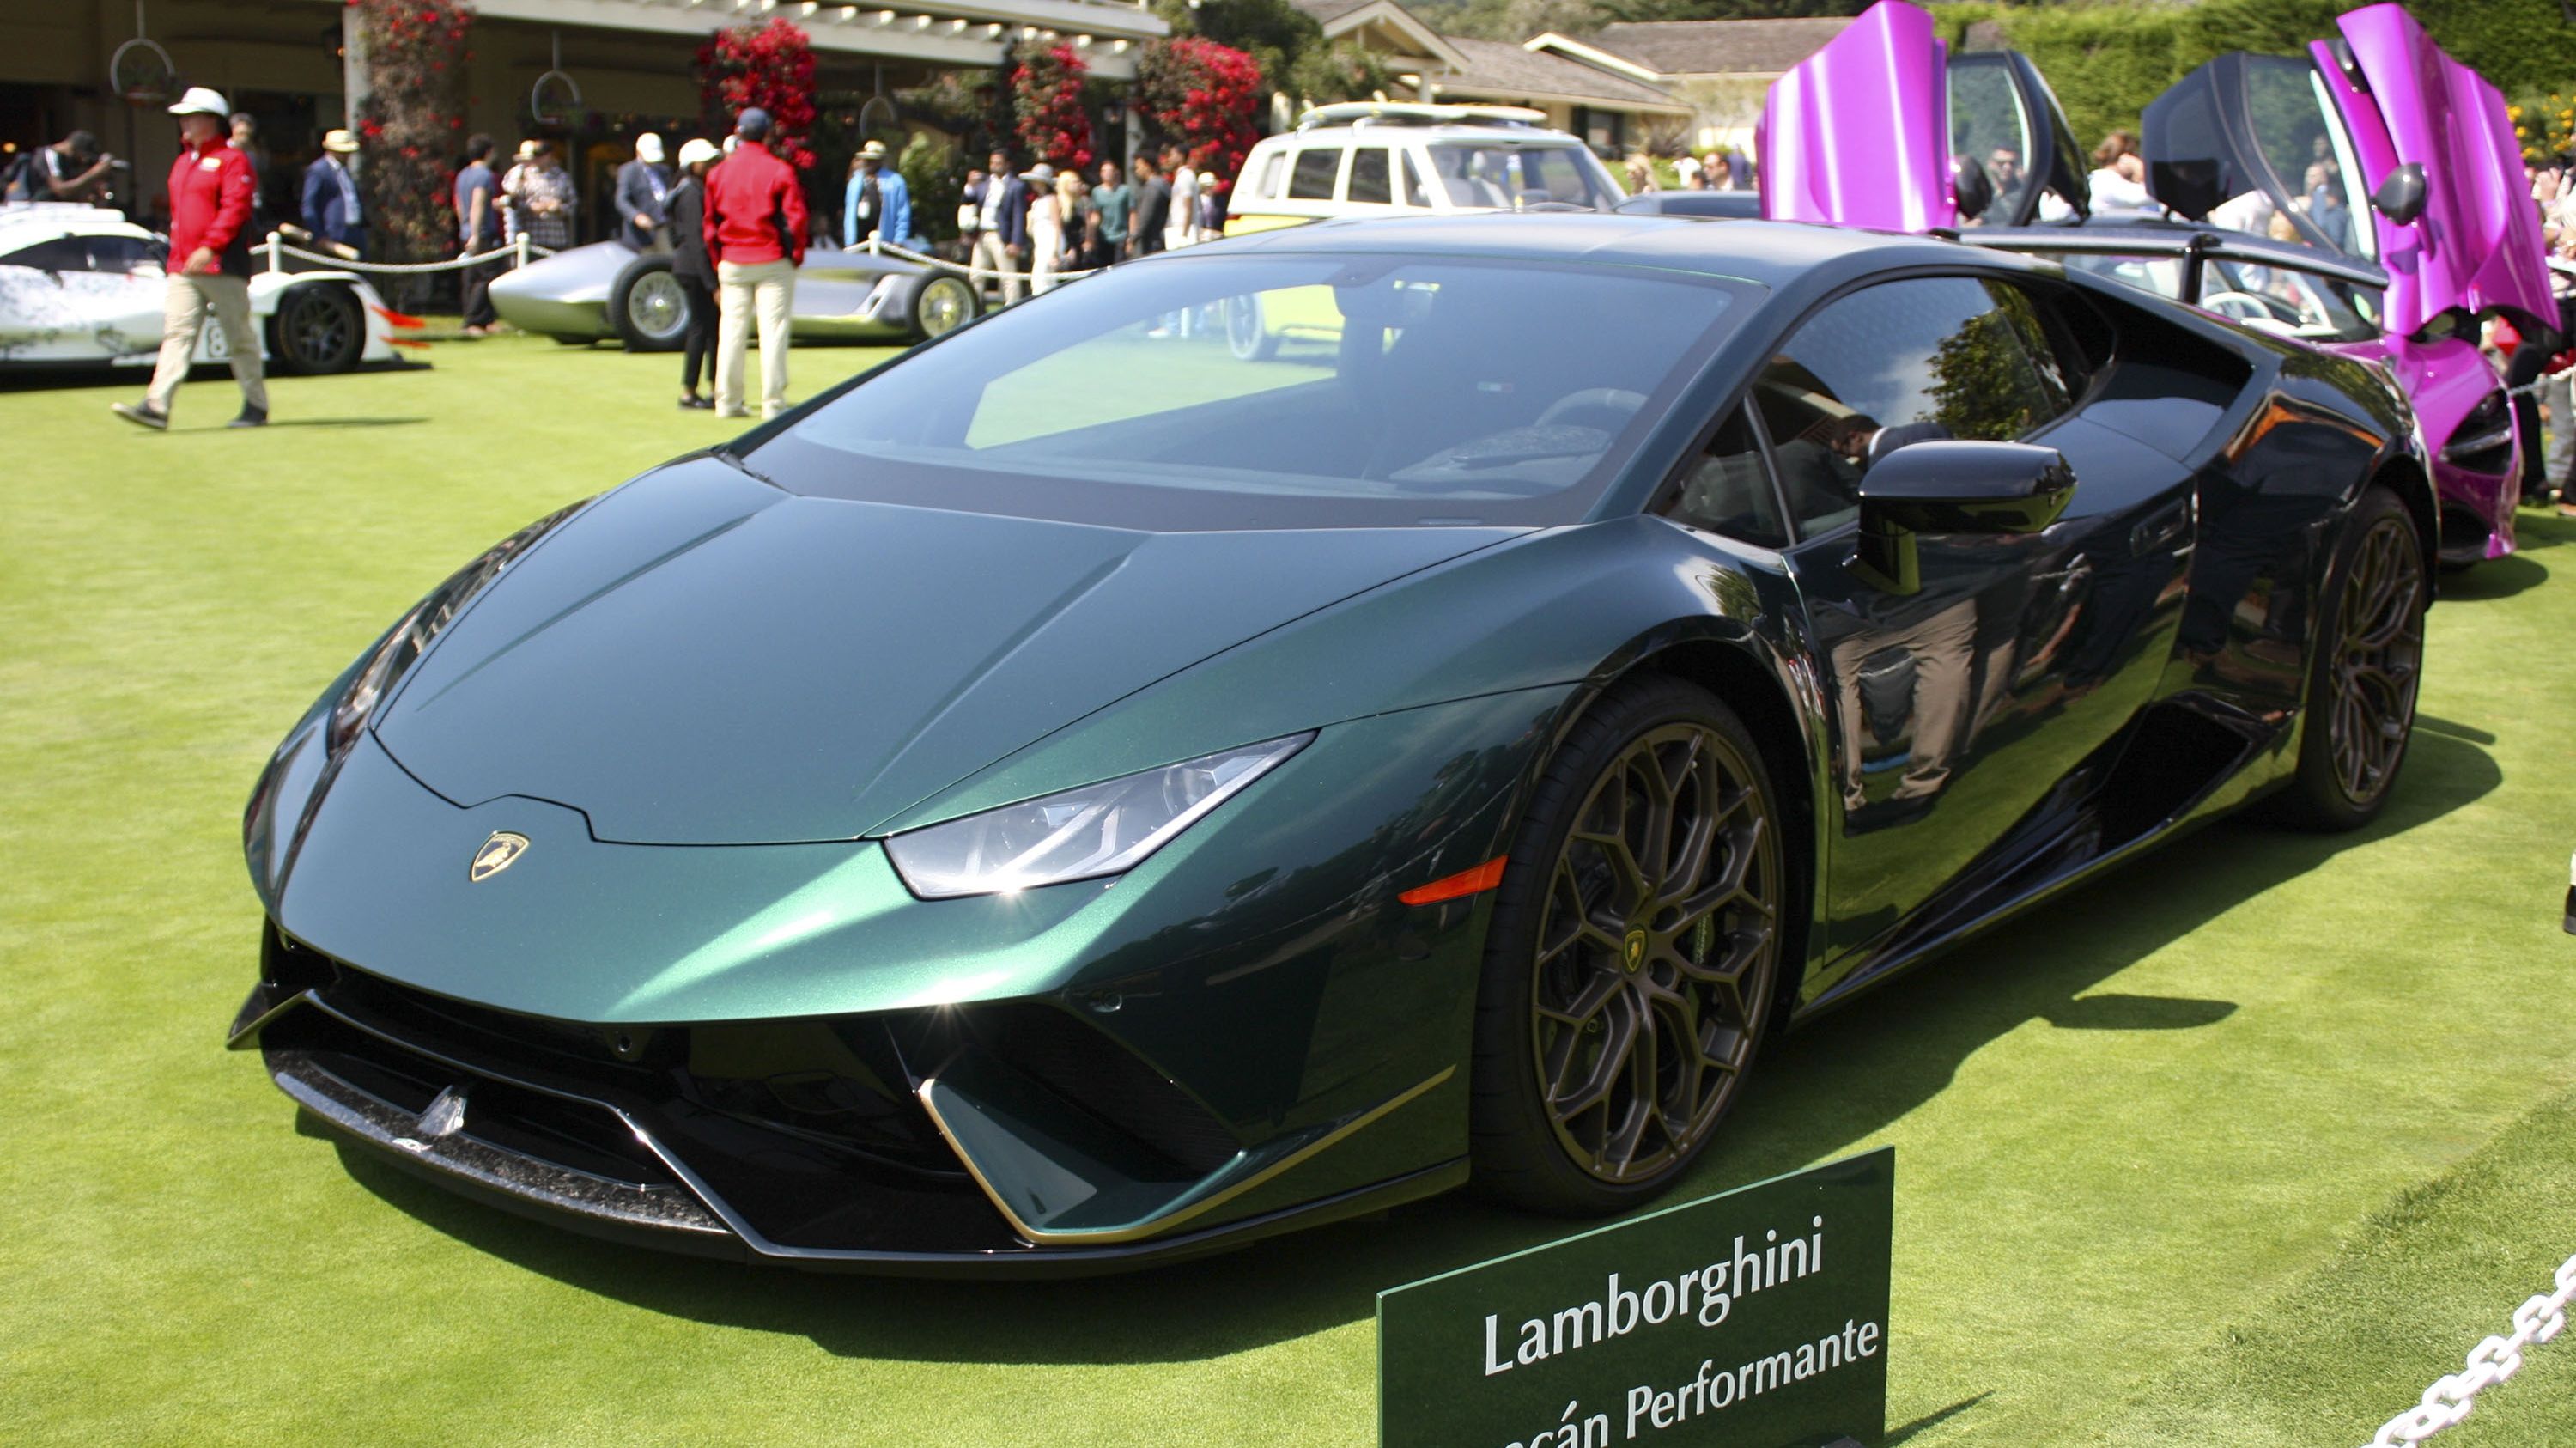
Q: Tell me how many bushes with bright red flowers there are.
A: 4